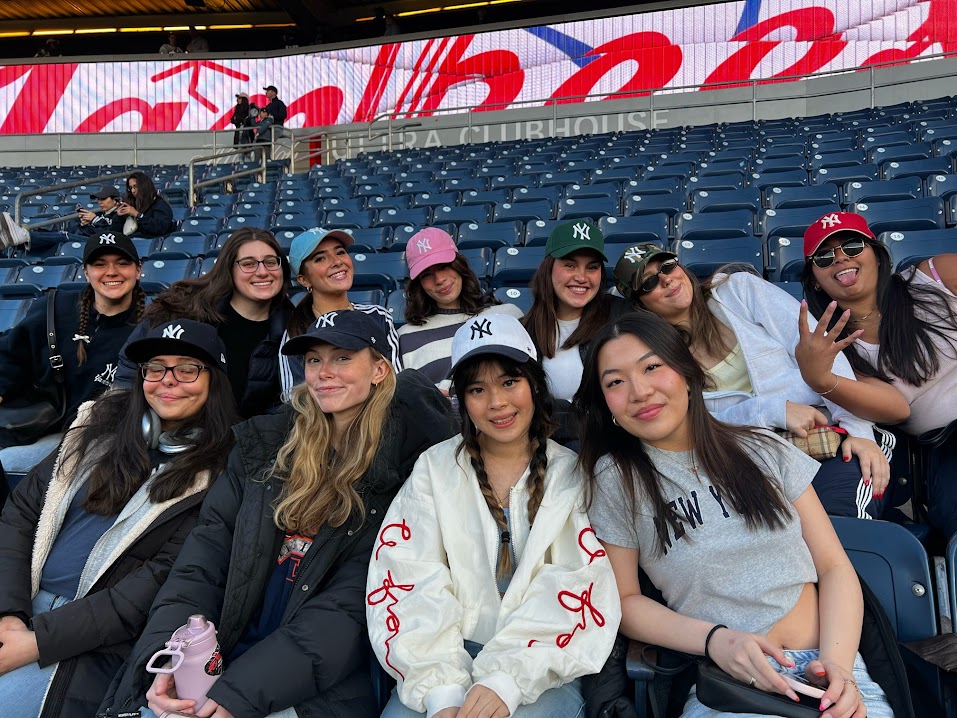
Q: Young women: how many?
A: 11